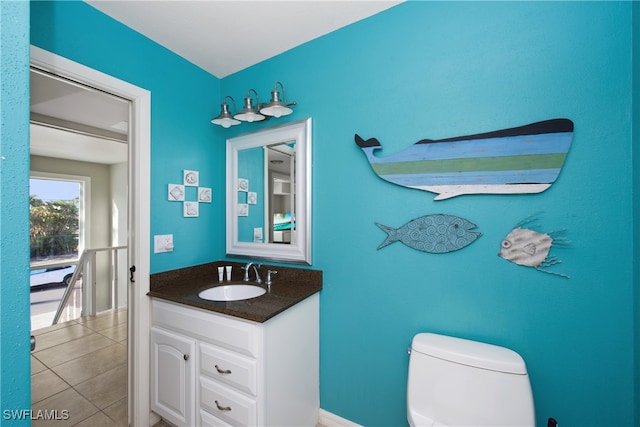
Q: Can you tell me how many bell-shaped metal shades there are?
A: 3